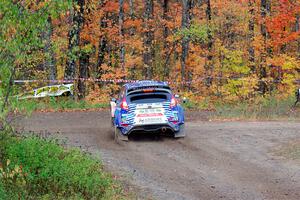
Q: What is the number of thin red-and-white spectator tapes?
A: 1